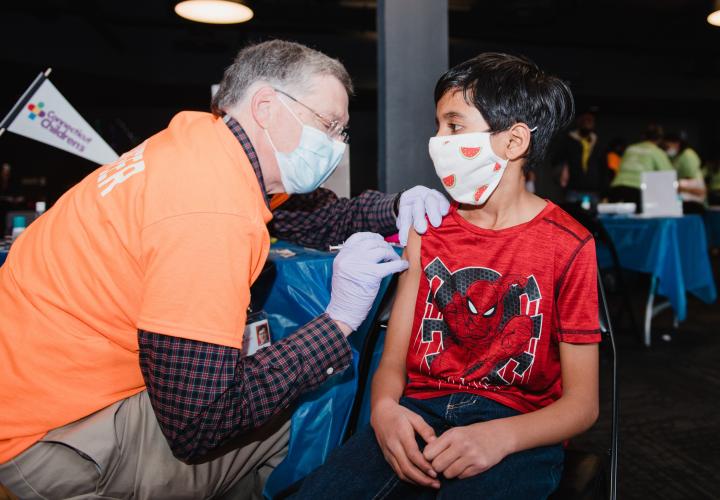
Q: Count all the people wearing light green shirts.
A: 2